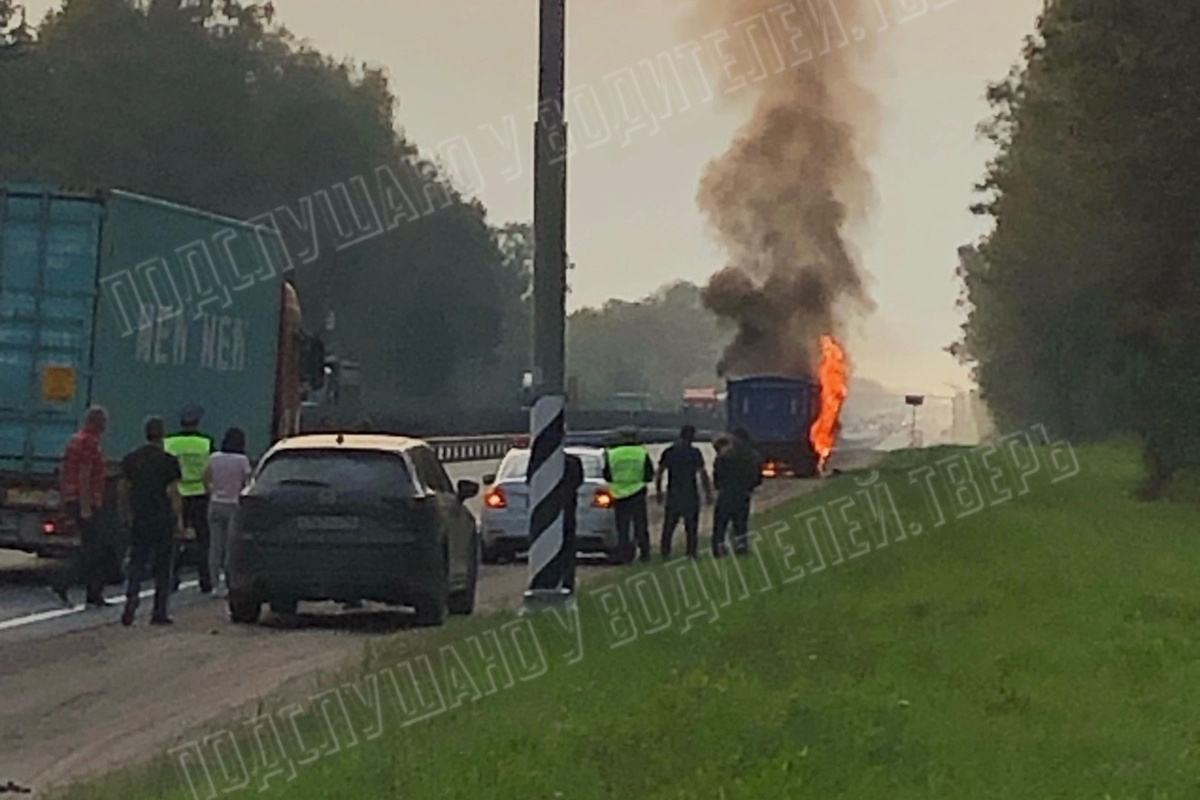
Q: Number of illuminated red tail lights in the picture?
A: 3